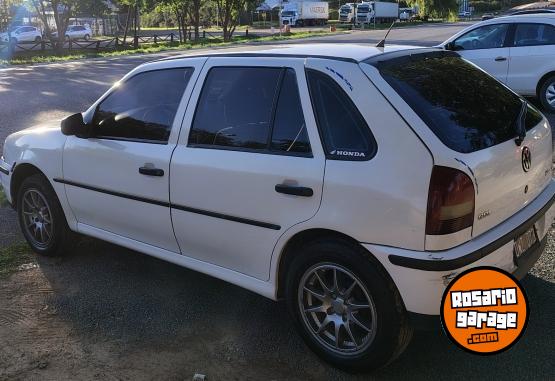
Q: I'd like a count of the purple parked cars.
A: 0